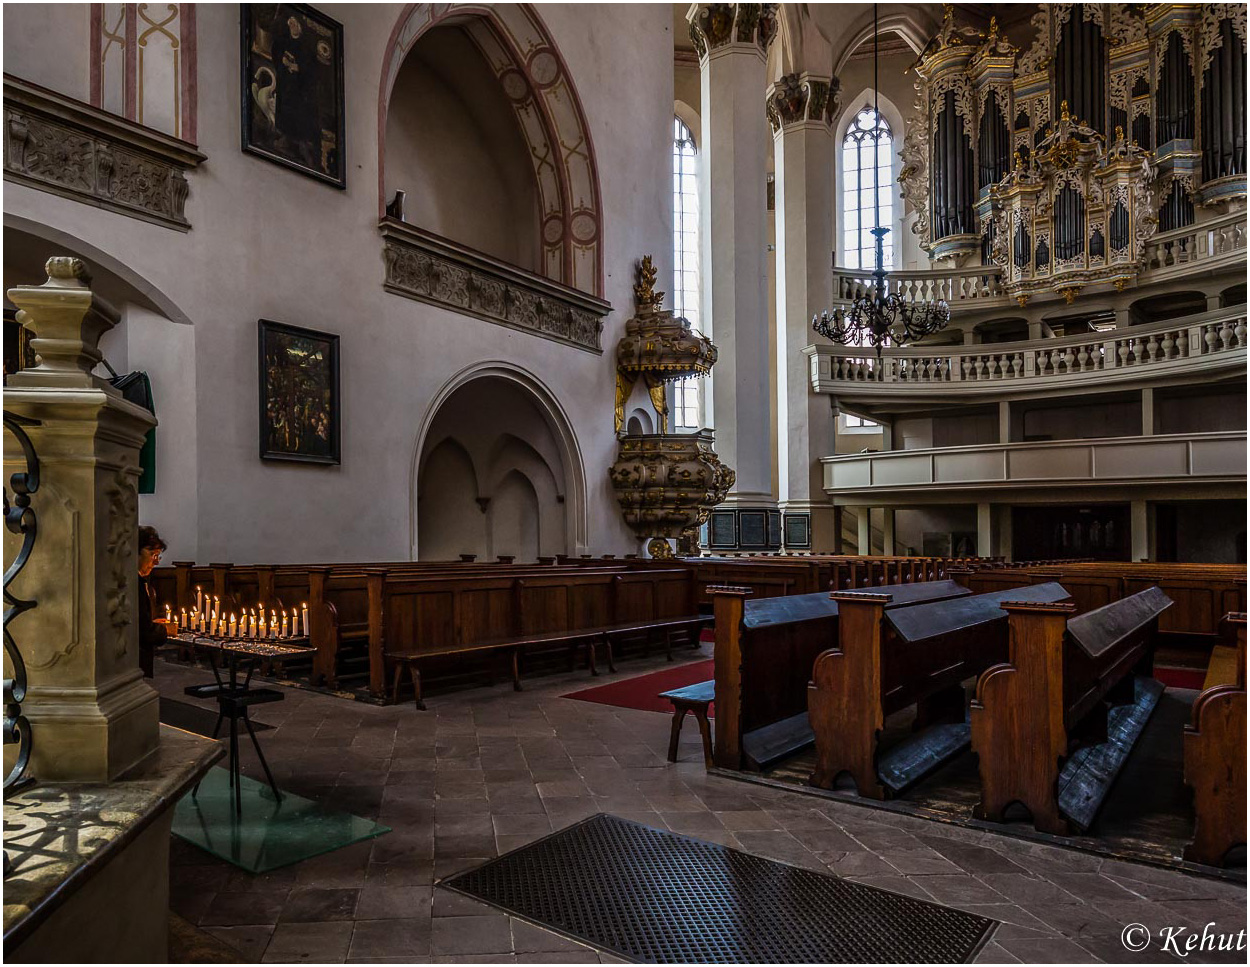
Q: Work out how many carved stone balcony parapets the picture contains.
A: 2